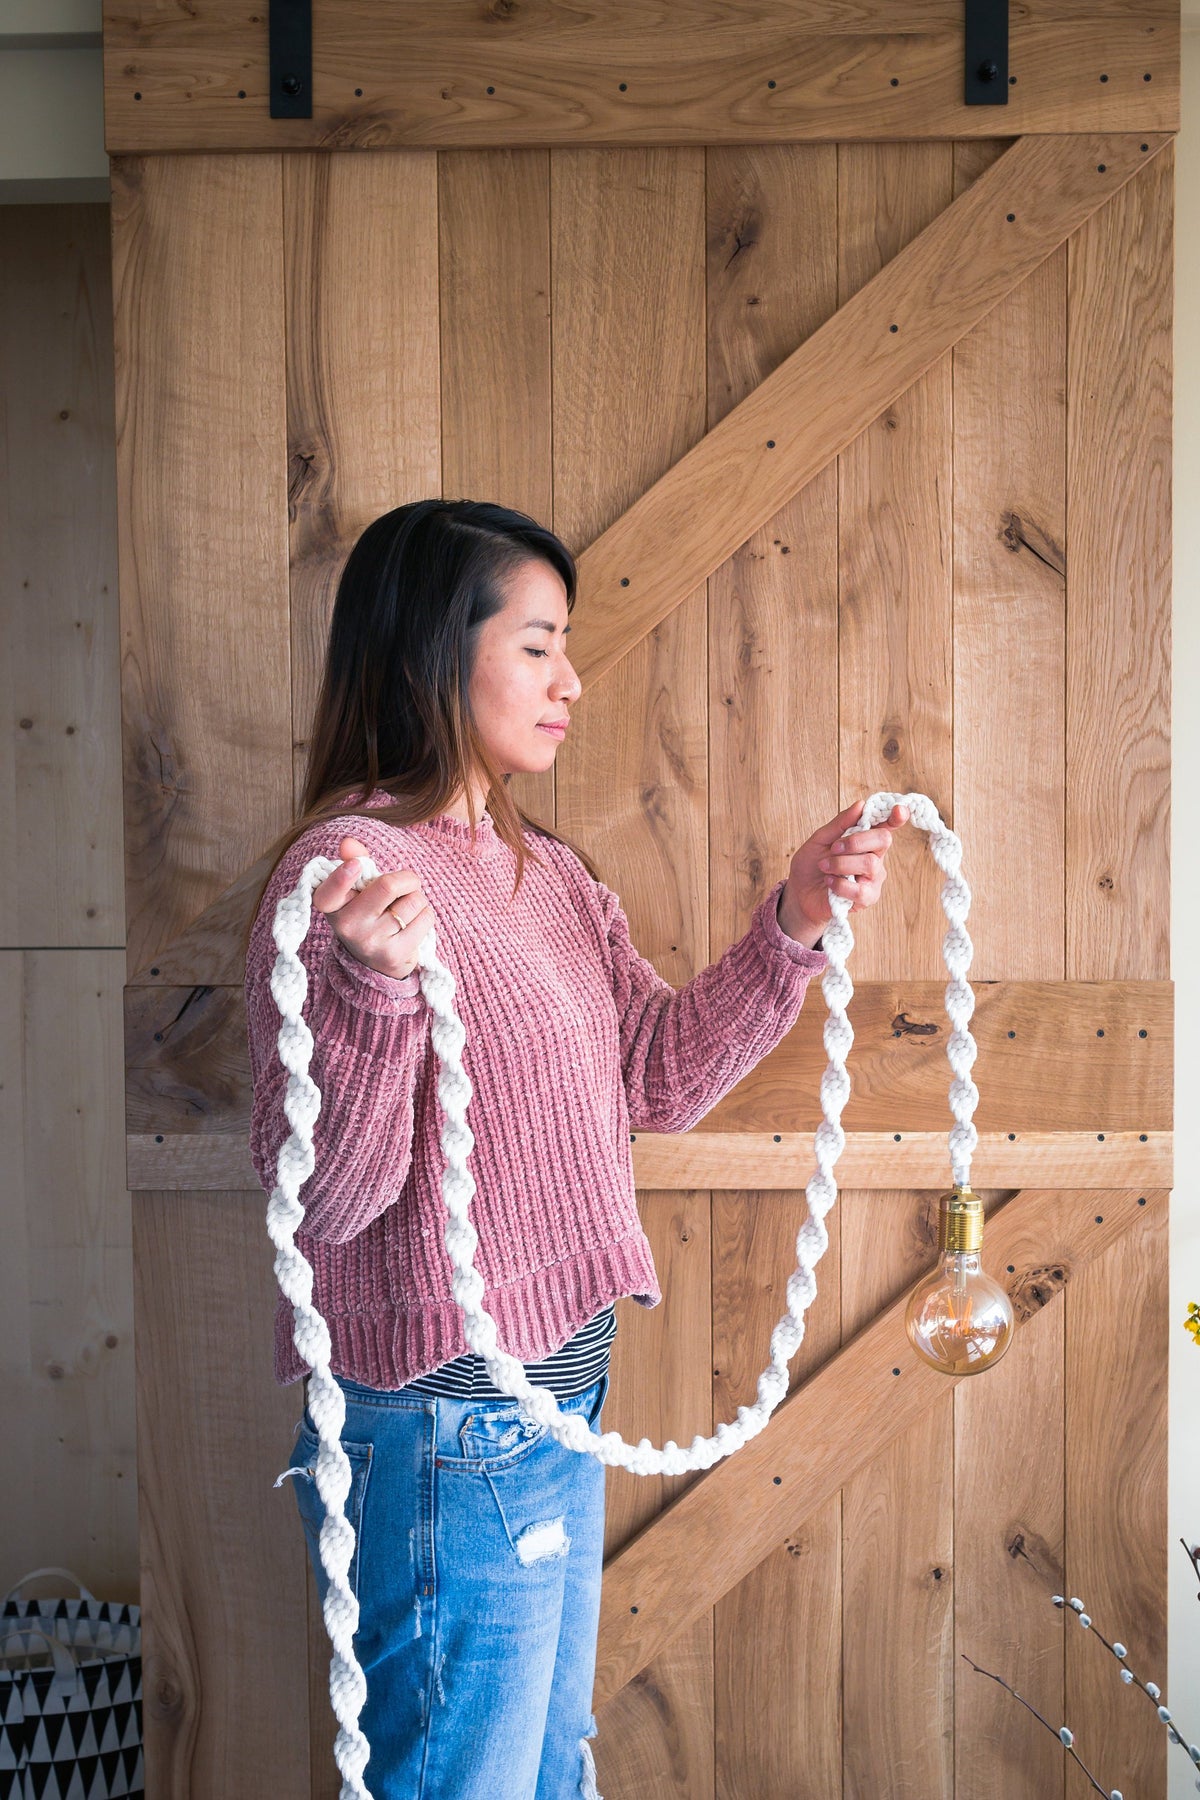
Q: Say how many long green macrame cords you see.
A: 0